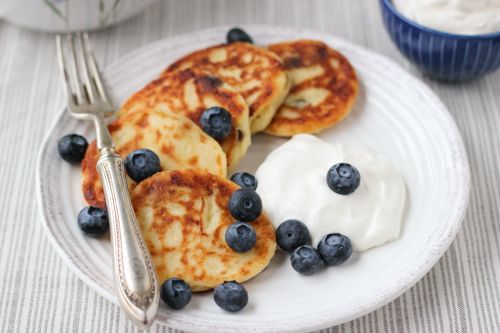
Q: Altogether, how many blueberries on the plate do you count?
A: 14